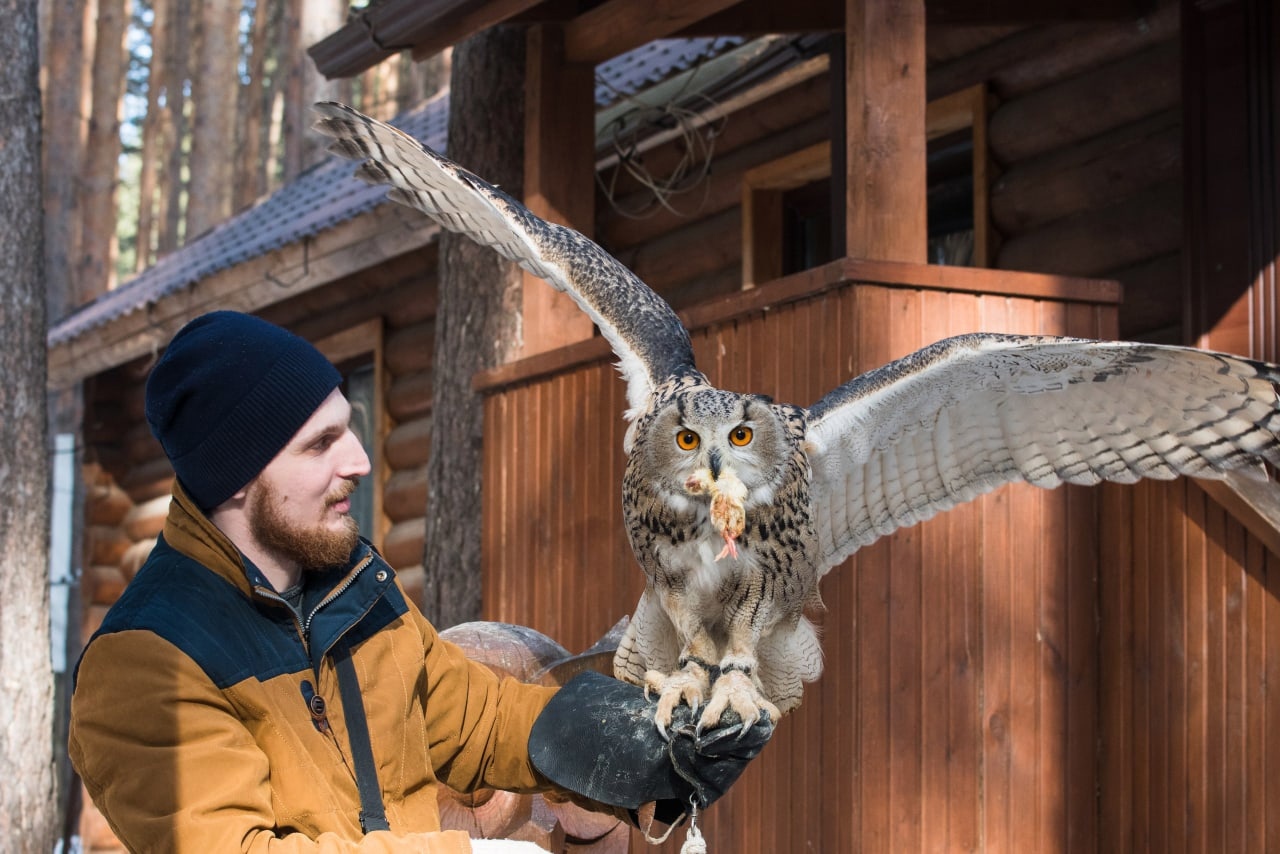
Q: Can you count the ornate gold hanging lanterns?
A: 0